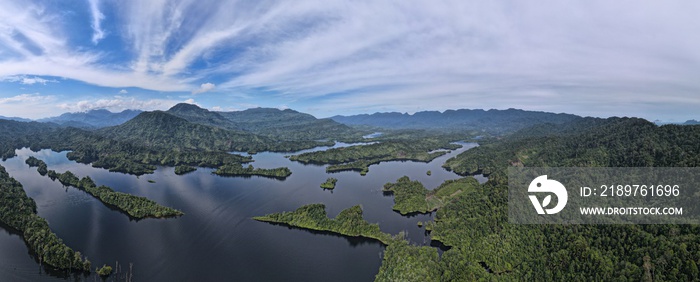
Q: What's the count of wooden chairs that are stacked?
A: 0